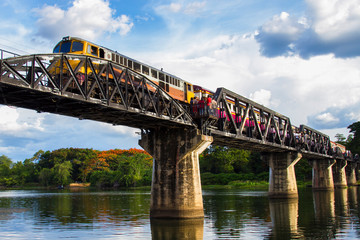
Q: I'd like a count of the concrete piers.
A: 5